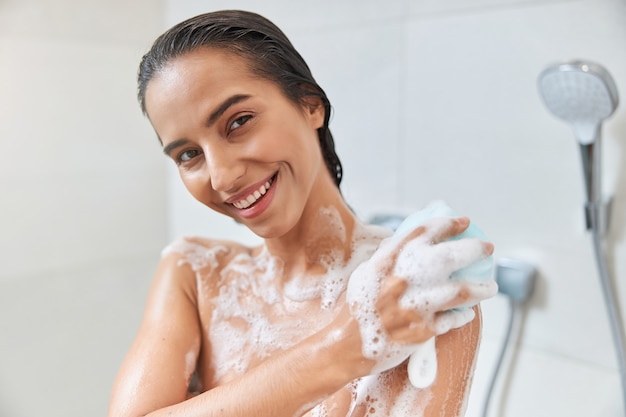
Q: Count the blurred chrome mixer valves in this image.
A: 1